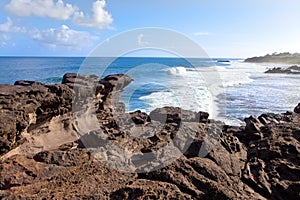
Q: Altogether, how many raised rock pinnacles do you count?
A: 2